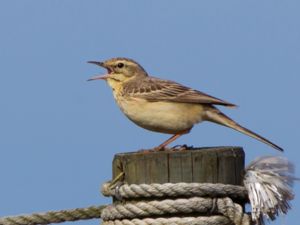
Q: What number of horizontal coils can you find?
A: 3